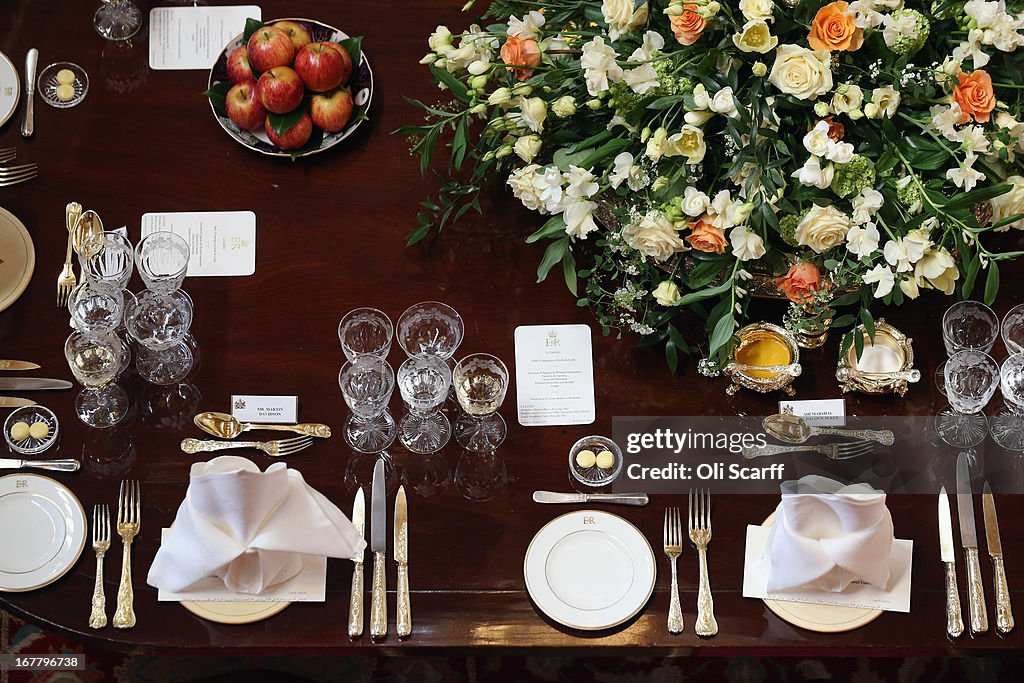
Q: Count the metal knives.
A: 12